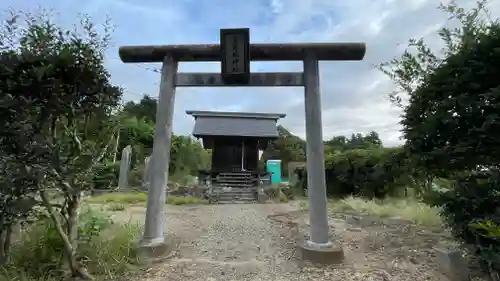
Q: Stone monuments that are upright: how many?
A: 2